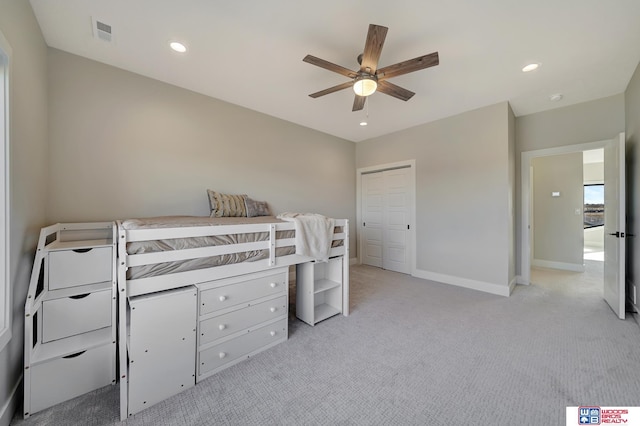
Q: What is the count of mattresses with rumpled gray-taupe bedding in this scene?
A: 1